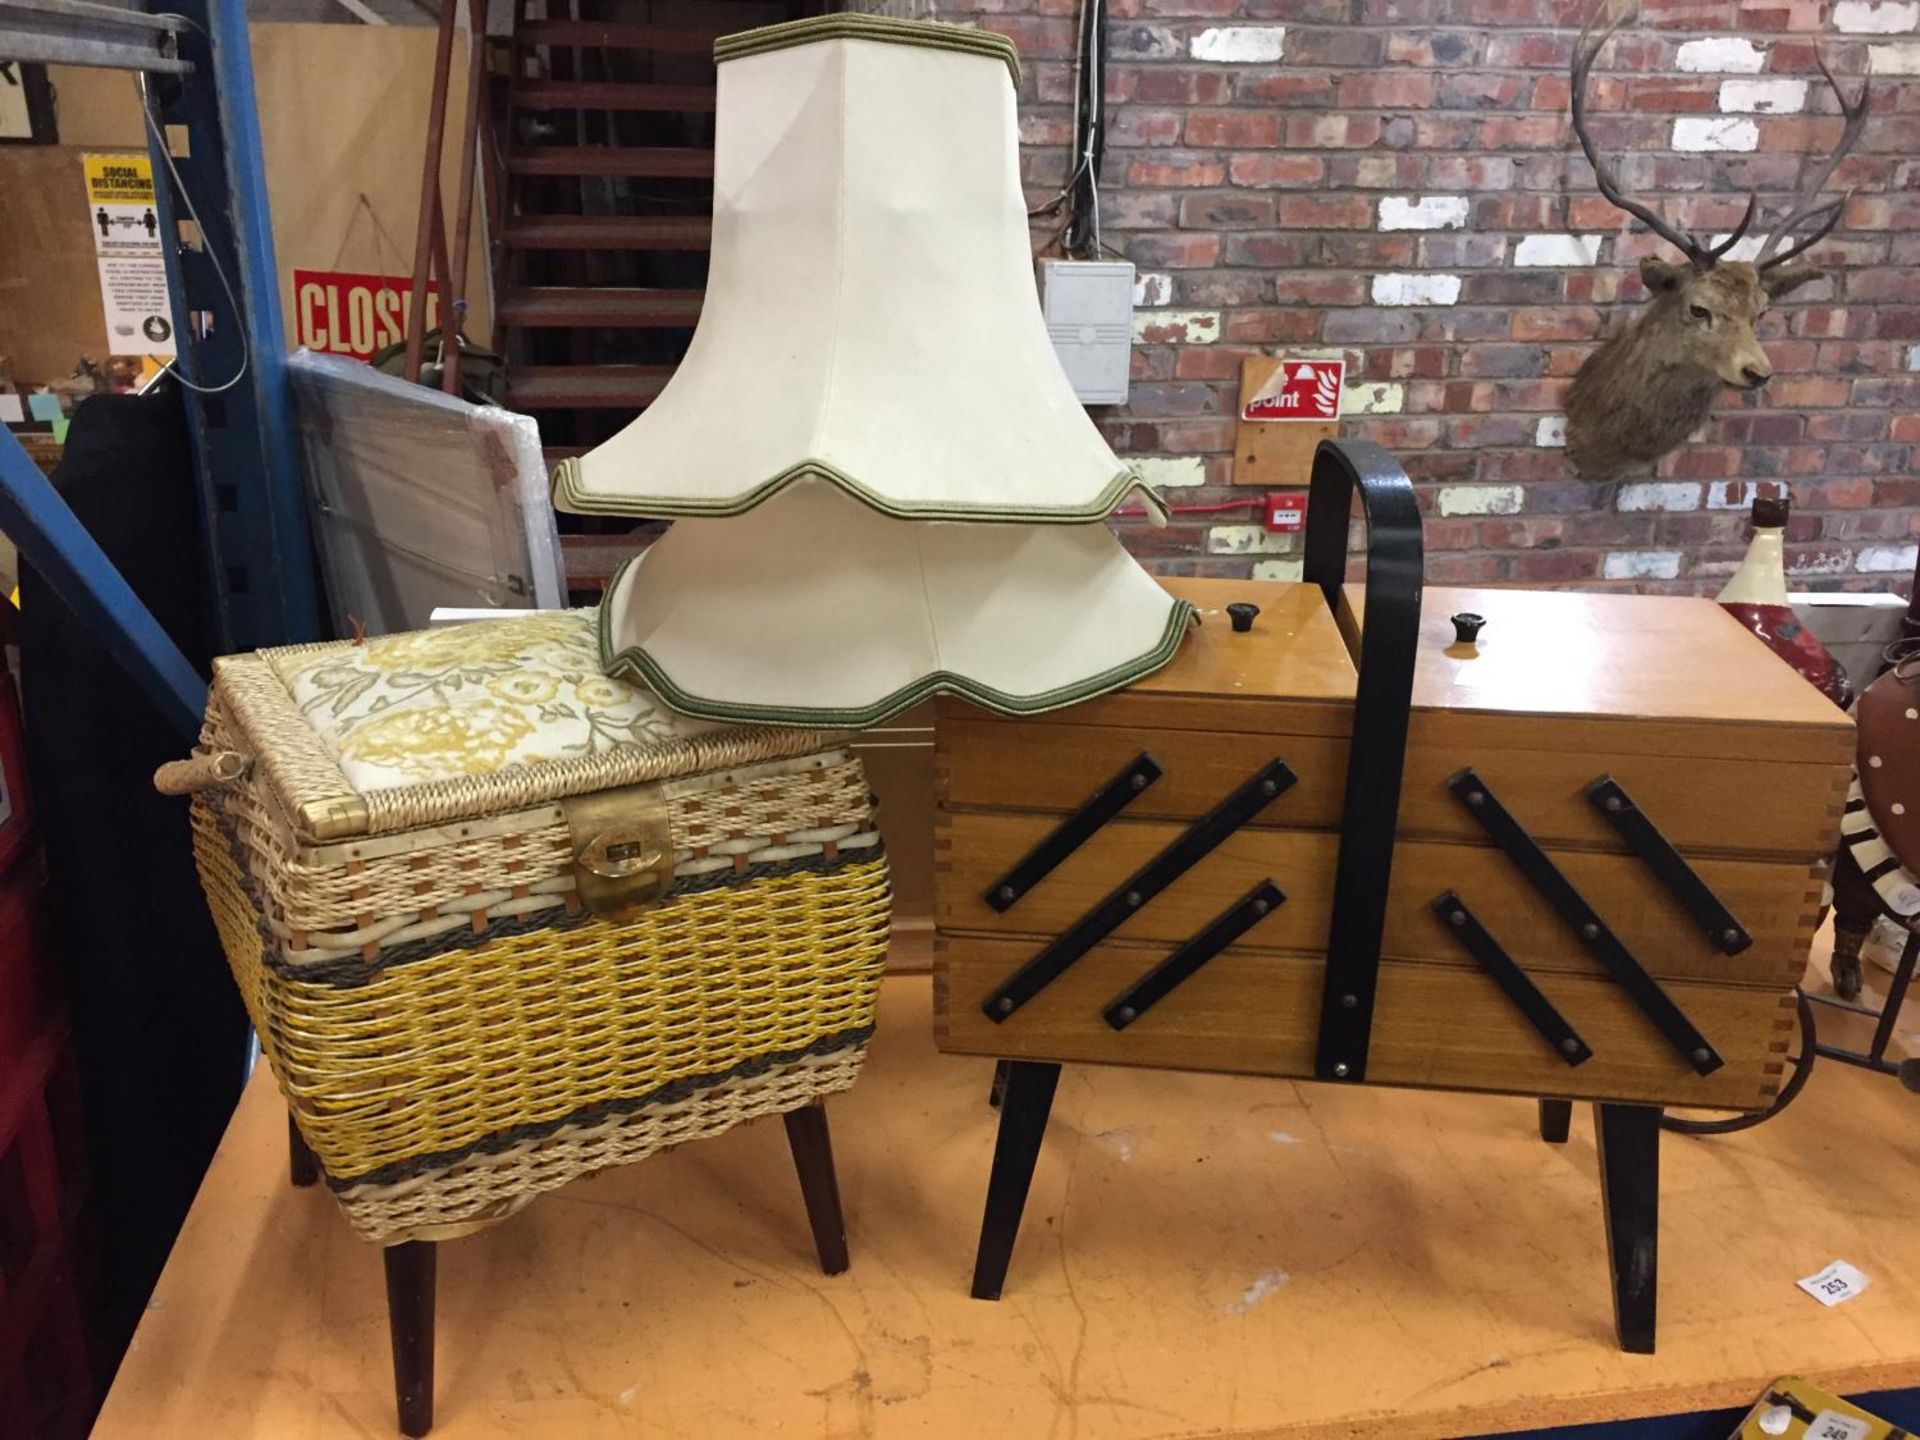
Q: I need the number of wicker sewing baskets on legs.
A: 1